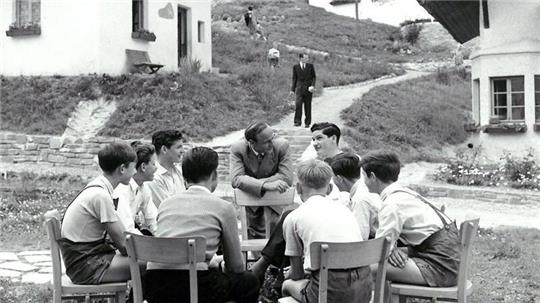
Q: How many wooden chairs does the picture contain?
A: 5